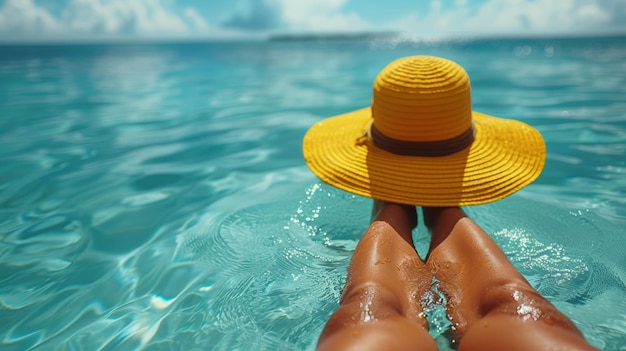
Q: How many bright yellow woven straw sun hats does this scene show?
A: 1